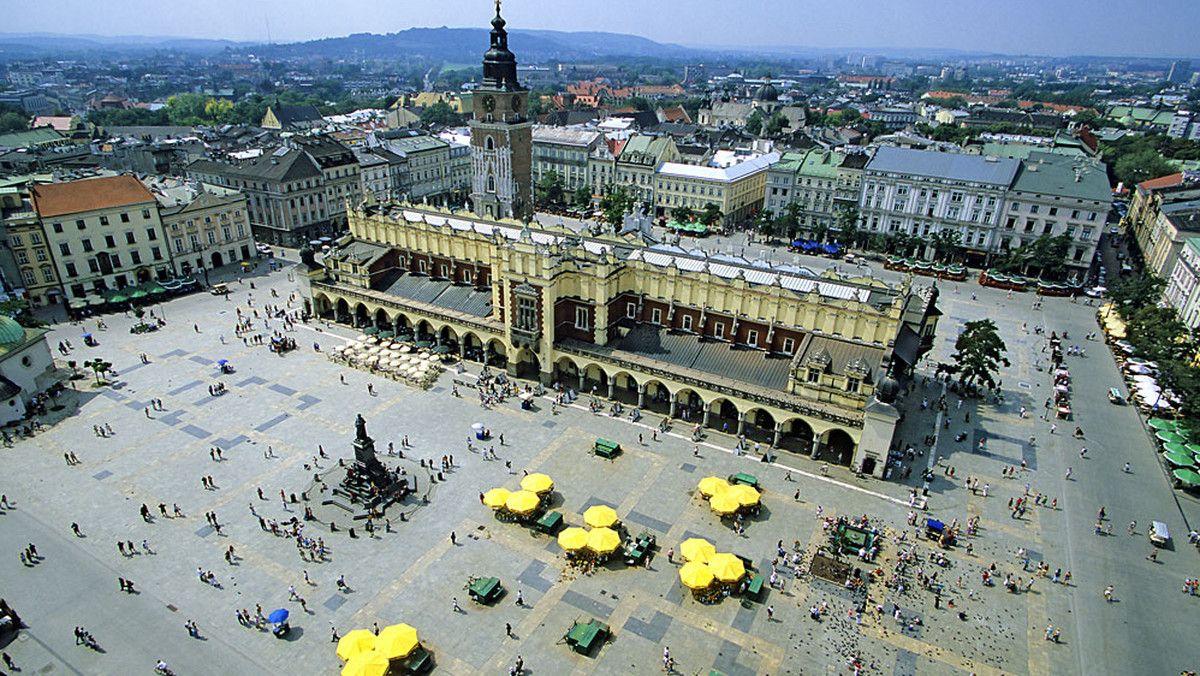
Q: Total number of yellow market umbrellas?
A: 15